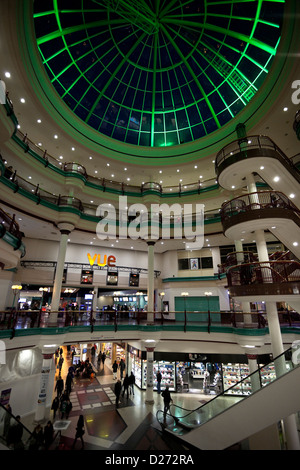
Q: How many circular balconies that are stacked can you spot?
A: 3